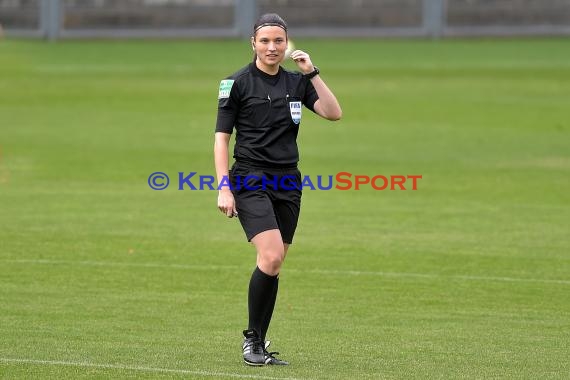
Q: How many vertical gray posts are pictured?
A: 3